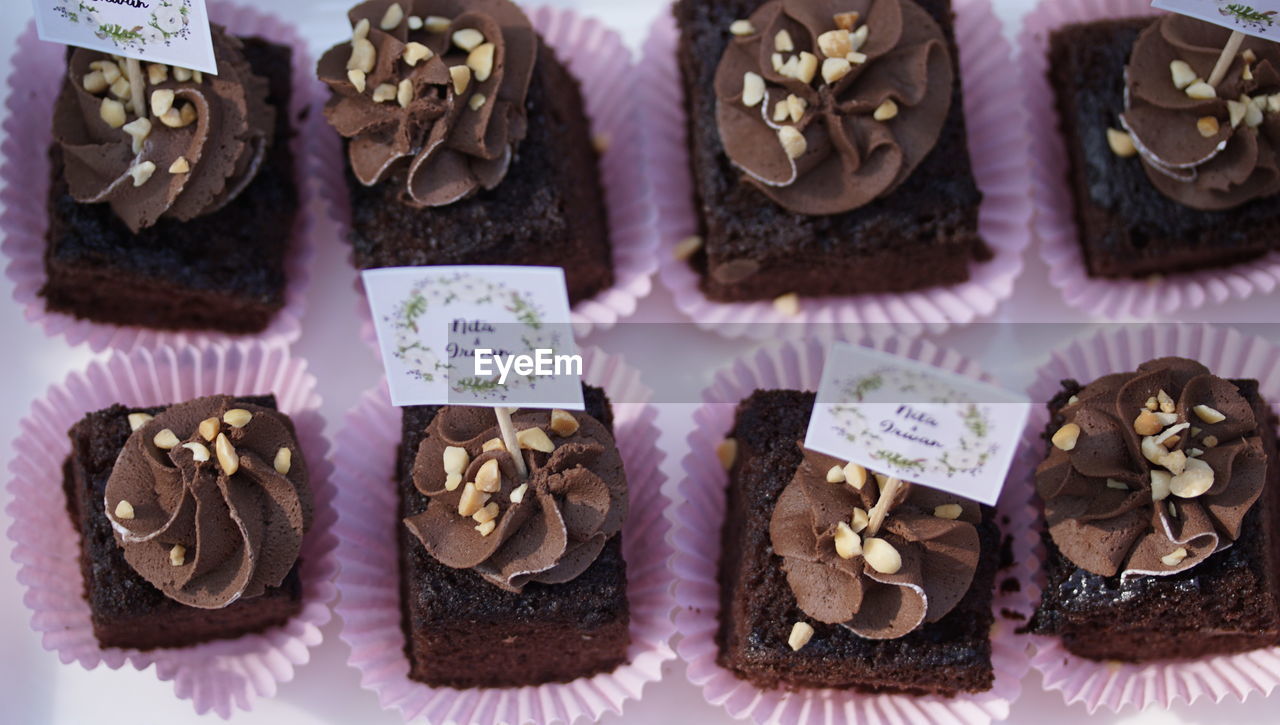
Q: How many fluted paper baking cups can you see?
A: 8